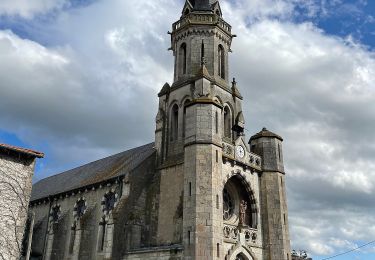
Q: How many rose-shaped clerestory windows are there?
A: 3